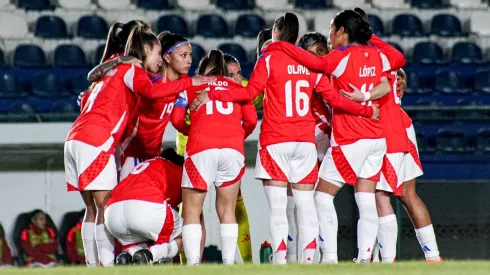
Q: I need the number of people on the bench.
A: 3